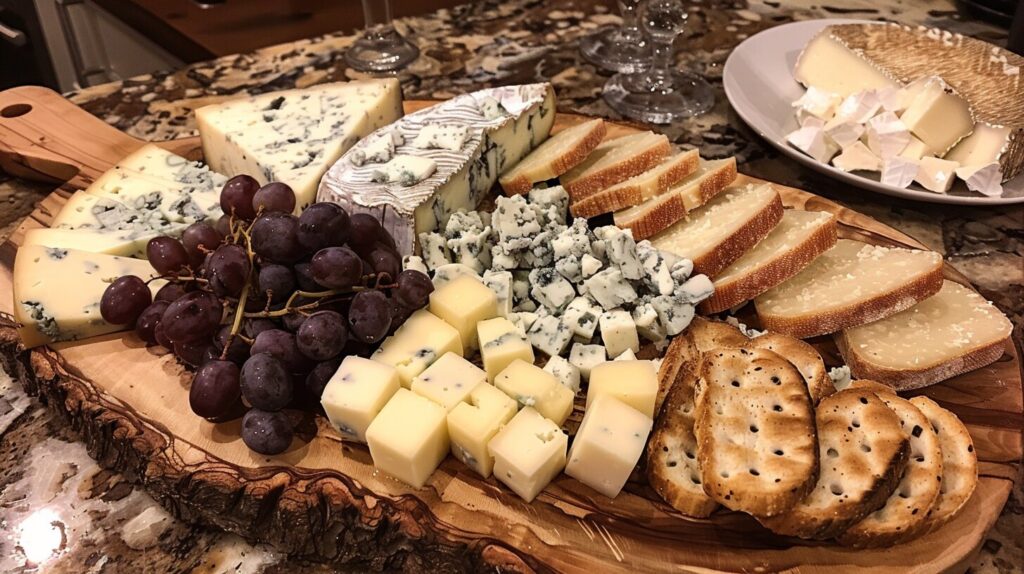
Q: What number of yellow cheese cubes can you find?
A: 11